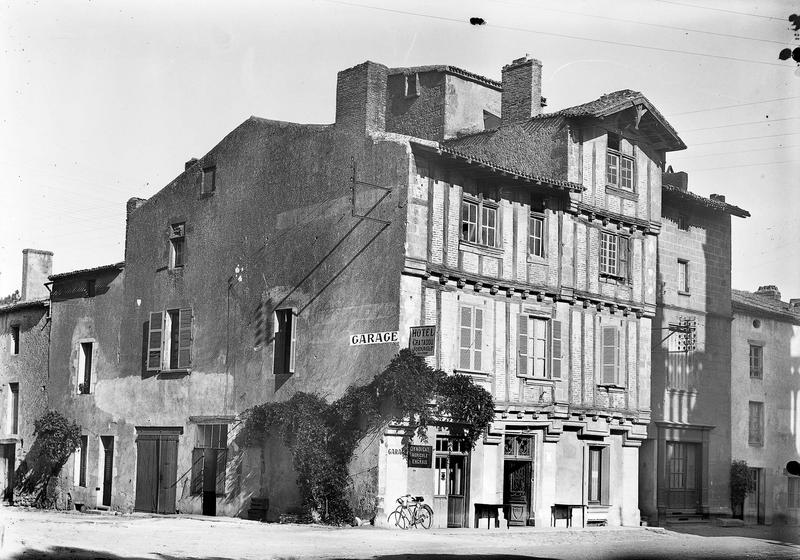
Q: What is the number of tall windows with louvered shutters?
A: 4